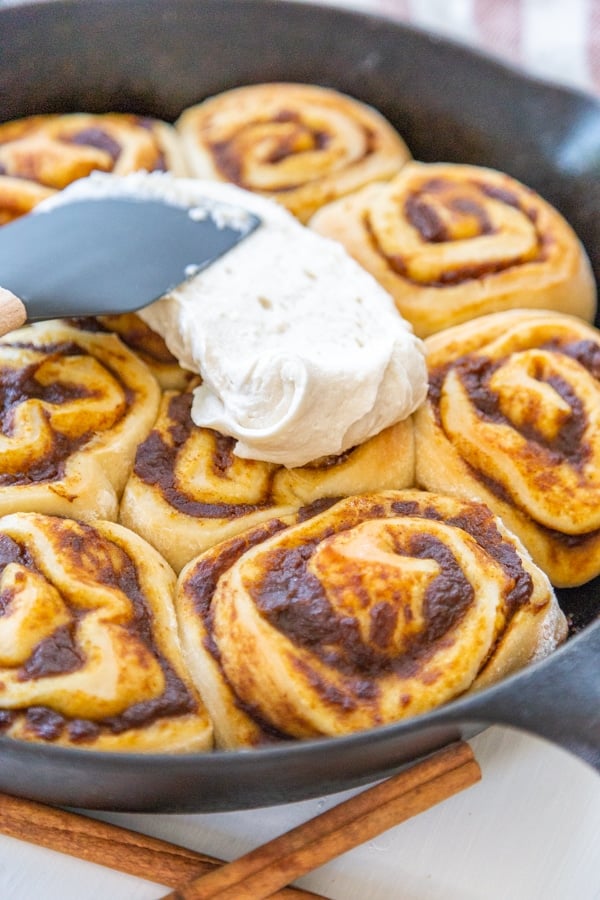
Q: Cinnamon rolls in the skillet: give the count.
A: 9